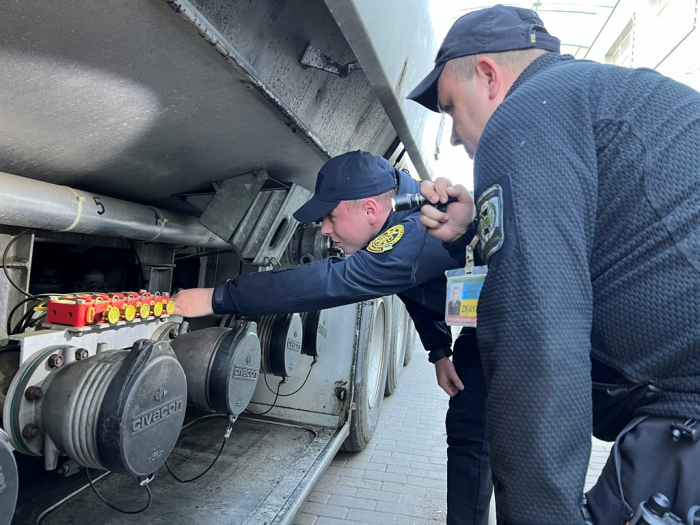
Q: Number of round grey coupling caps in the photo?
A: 5